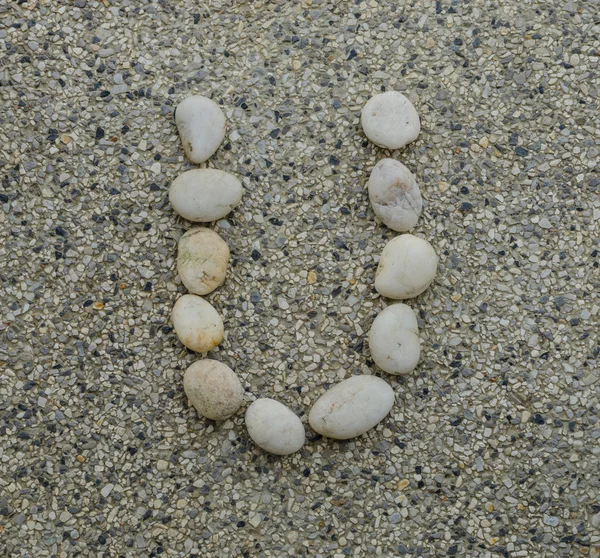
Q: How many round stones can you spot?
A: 11